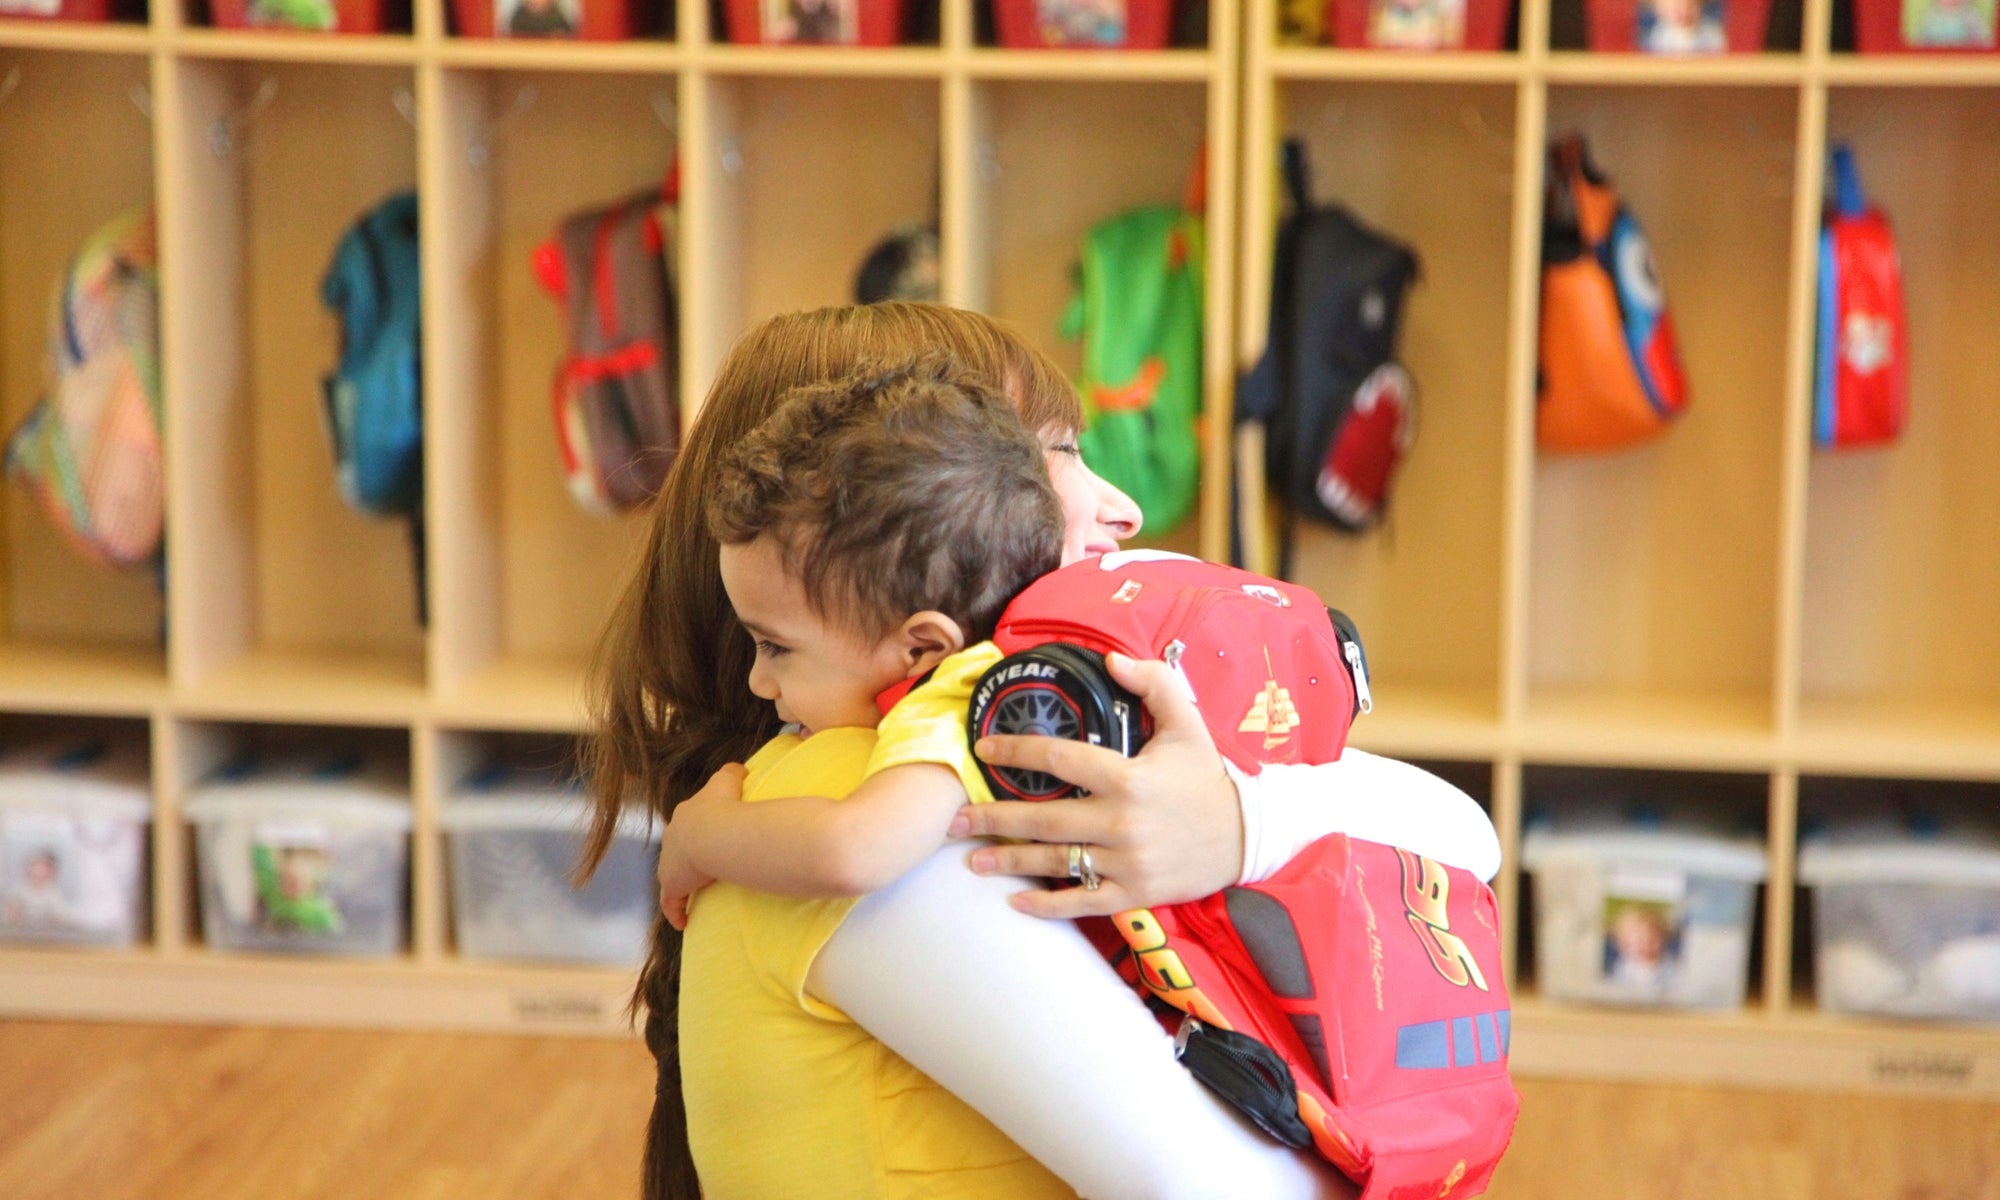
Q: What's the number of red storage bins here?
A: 8